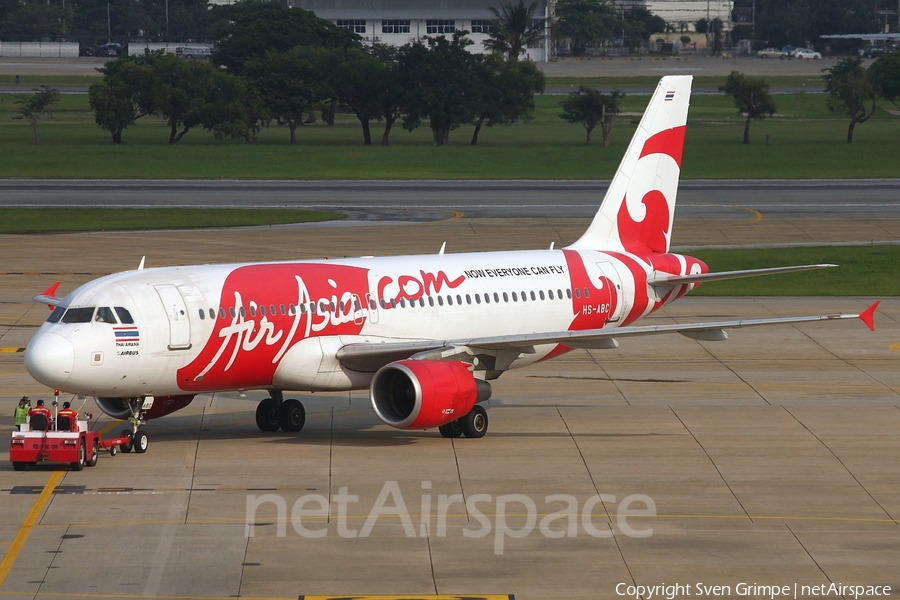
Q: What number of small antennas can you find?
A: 3